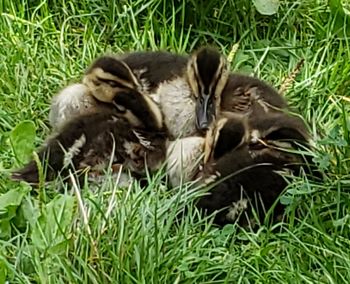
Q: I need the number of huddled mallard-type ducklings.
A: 5